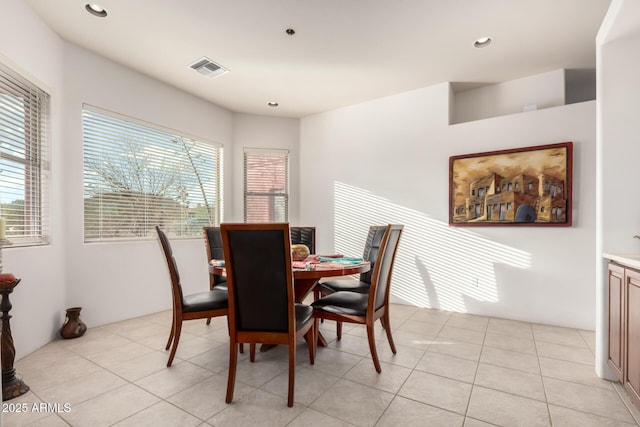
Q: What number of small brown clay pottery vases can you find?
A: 1